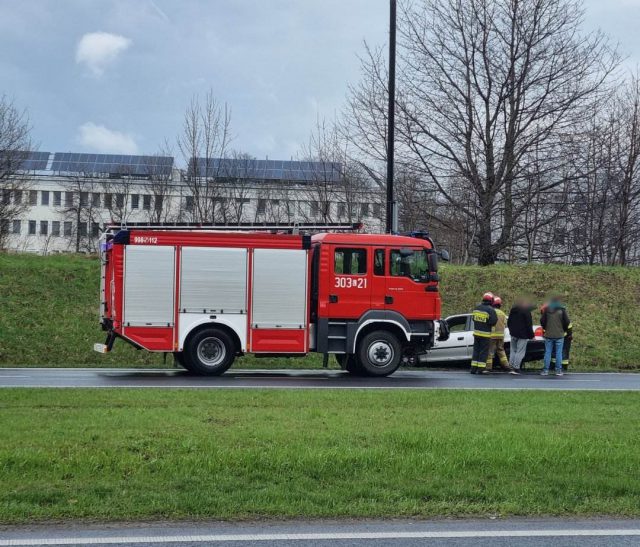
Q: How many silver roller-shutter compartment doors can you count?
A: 3